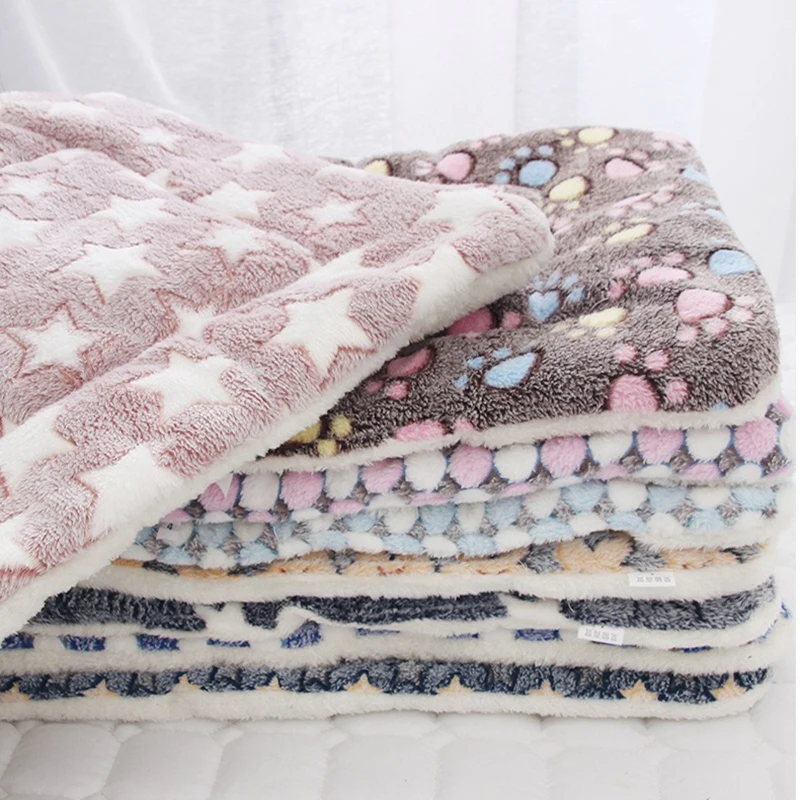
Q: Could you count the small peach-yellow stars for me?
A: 9